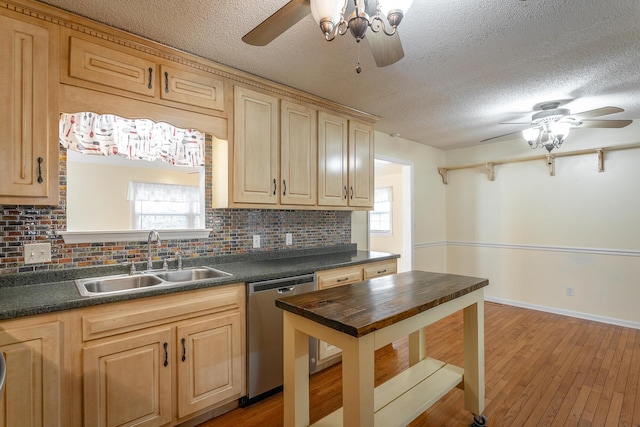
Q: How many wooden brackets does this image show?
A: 4